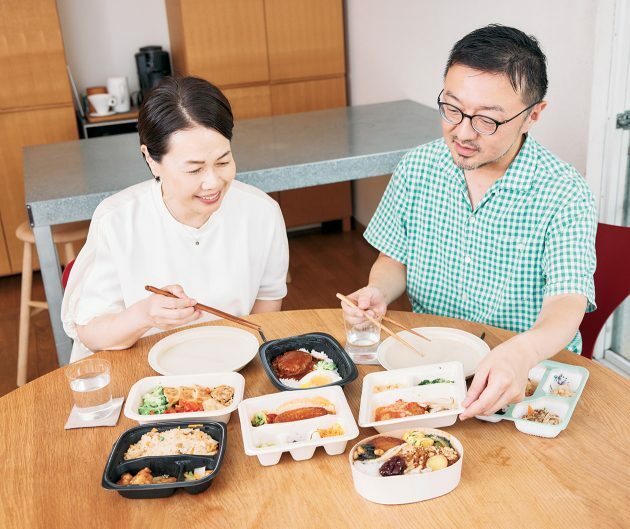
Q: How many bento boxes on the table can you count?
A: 7